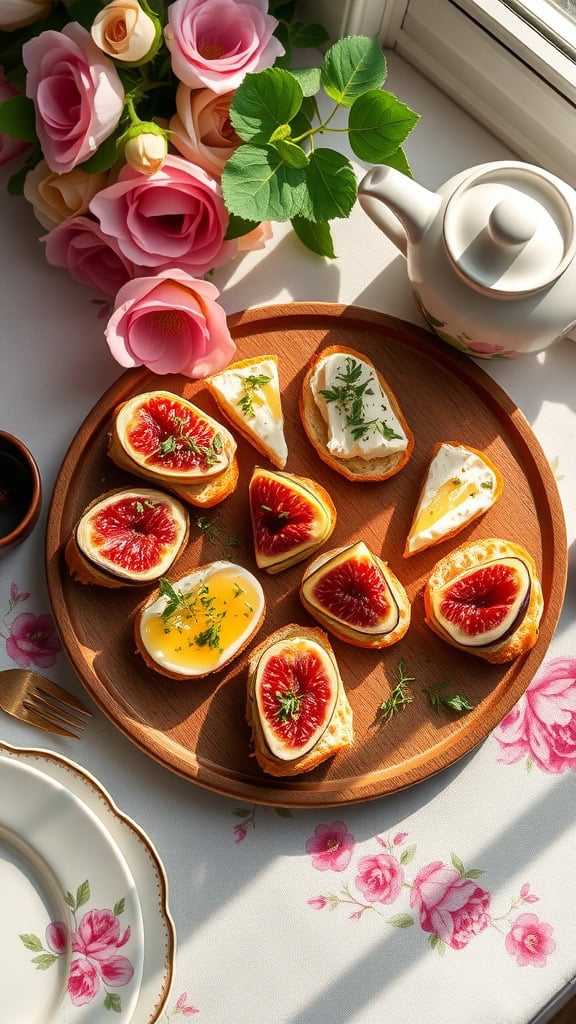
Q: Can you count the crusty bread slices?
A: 10